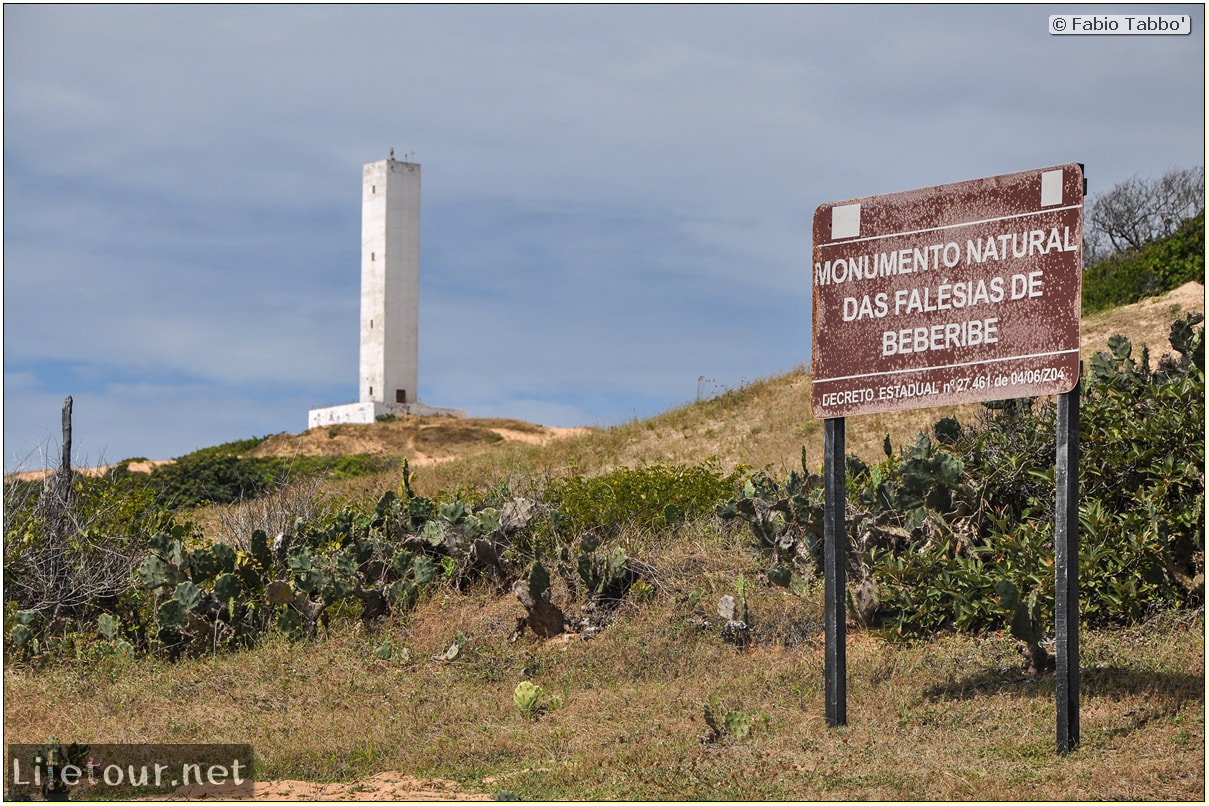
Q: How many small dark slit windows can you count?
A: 4